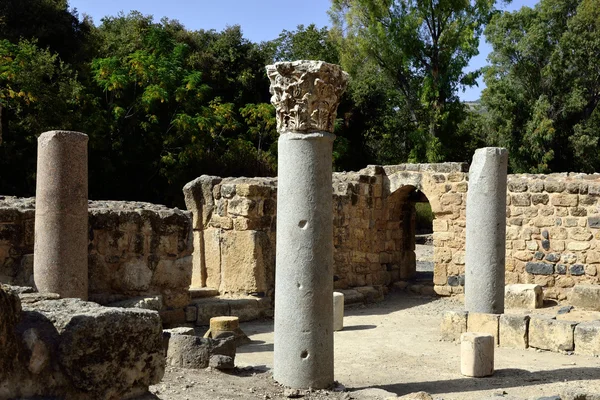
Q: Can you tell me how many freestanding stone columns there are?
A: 3